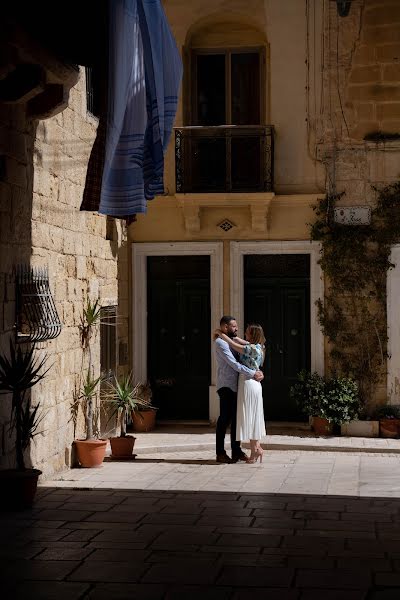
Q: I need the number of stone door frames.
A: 2